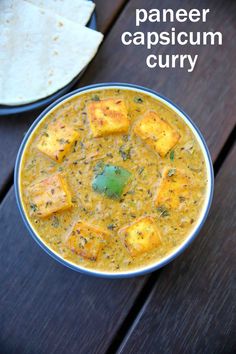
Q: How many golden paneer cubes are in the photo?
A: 7